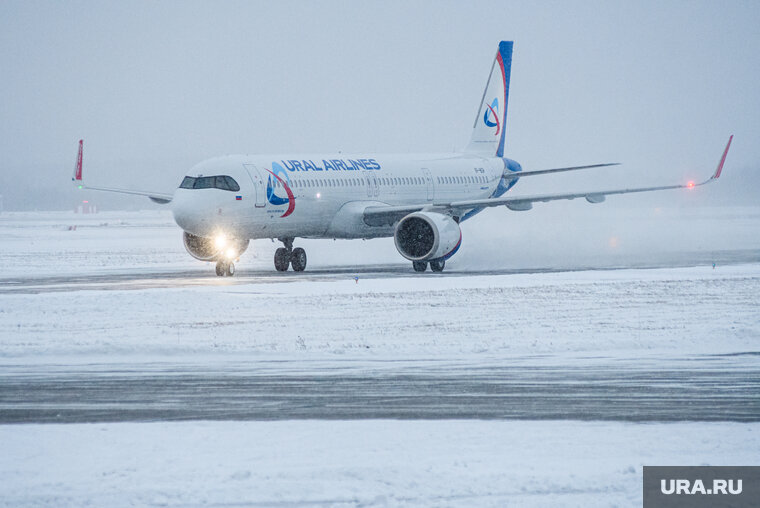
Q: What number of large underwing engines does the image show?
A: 2